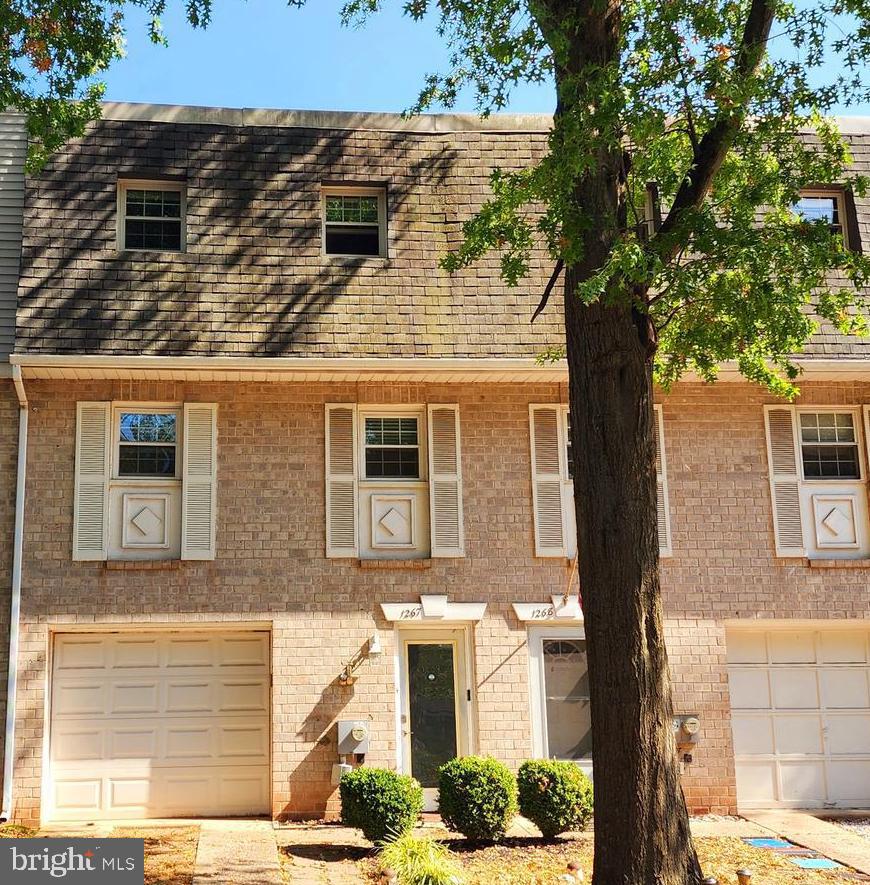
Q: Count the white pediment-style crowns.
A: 2